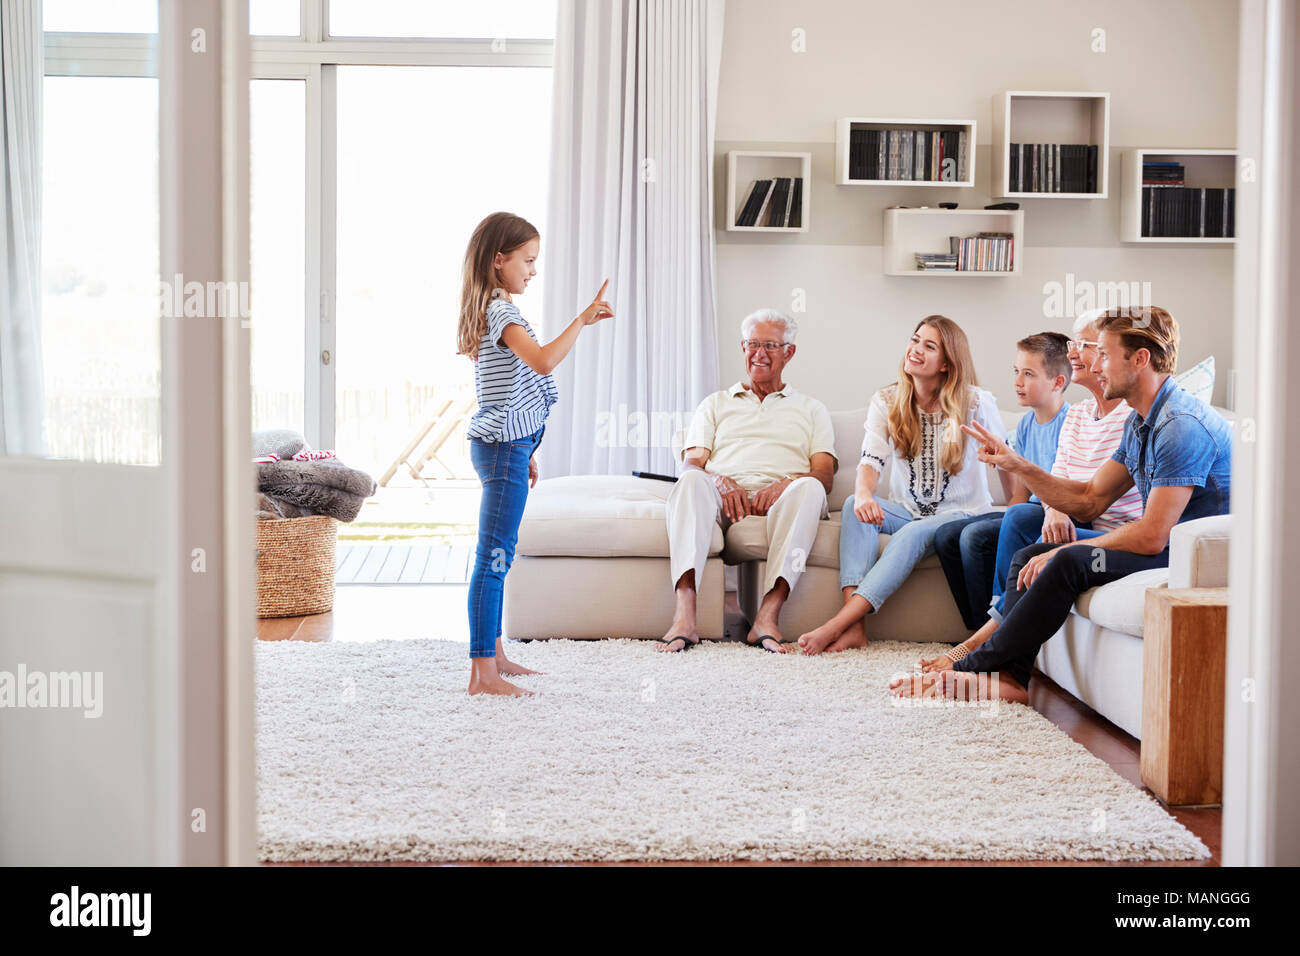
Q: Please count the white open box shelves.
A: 5